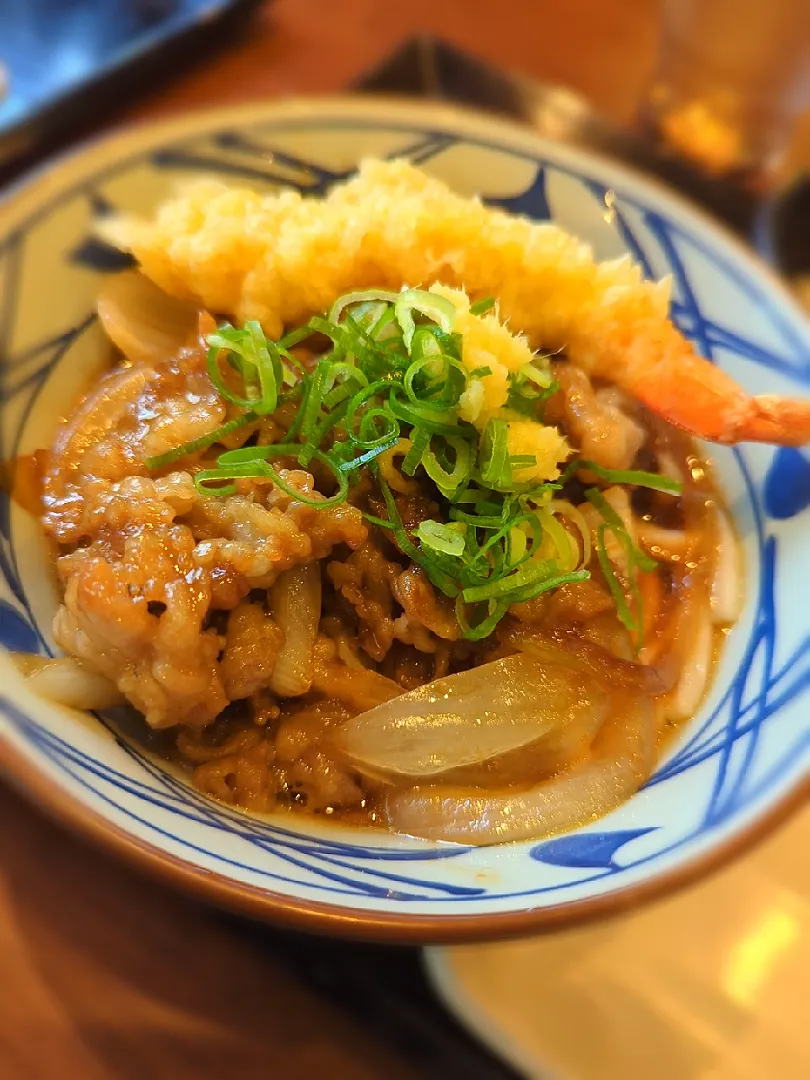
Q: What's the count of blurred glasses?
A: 1